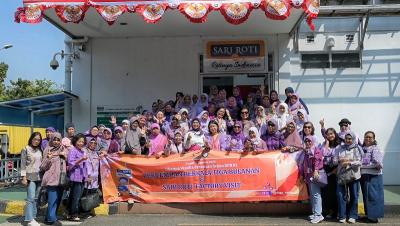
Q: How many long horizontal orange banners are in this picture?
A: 1